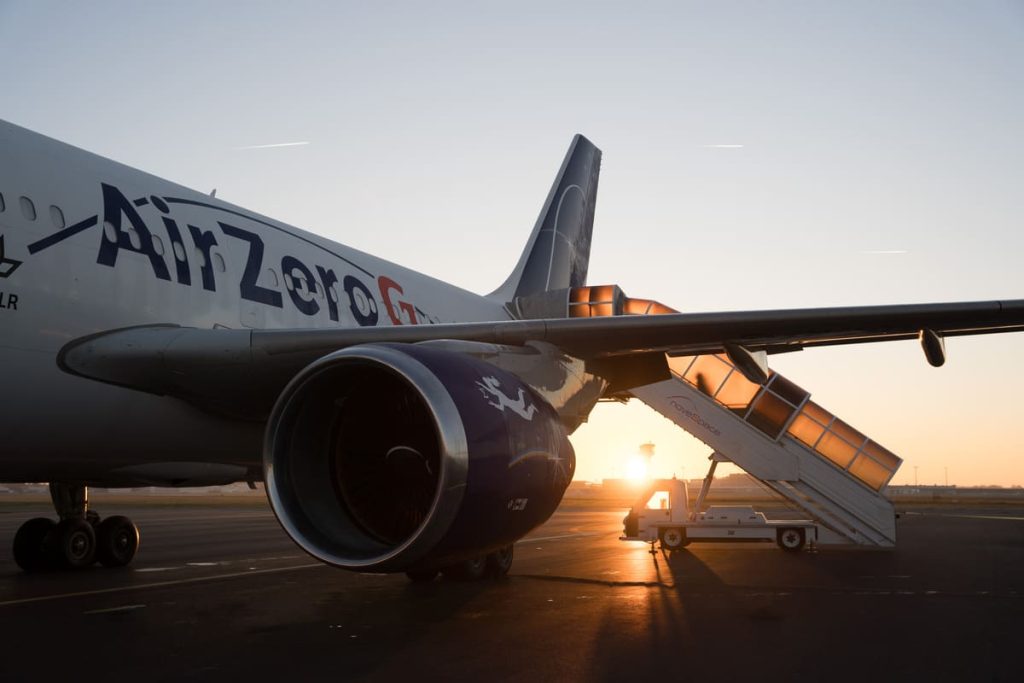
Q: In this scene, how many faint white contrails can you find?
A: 3